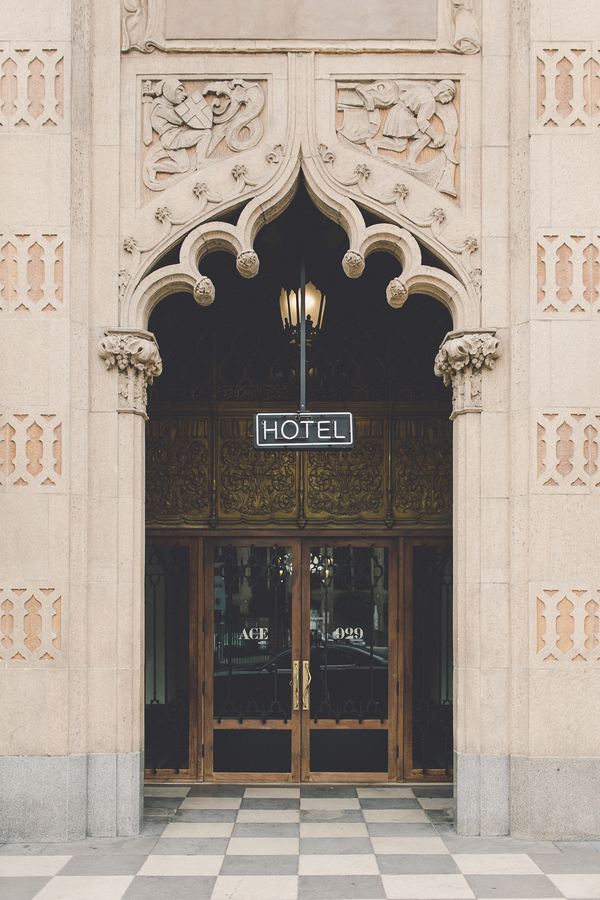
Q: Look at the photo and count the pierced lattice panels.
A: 8